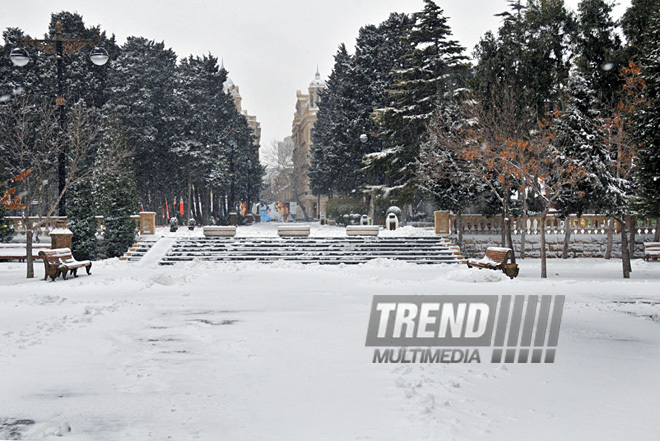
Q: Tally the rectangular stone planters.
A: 3